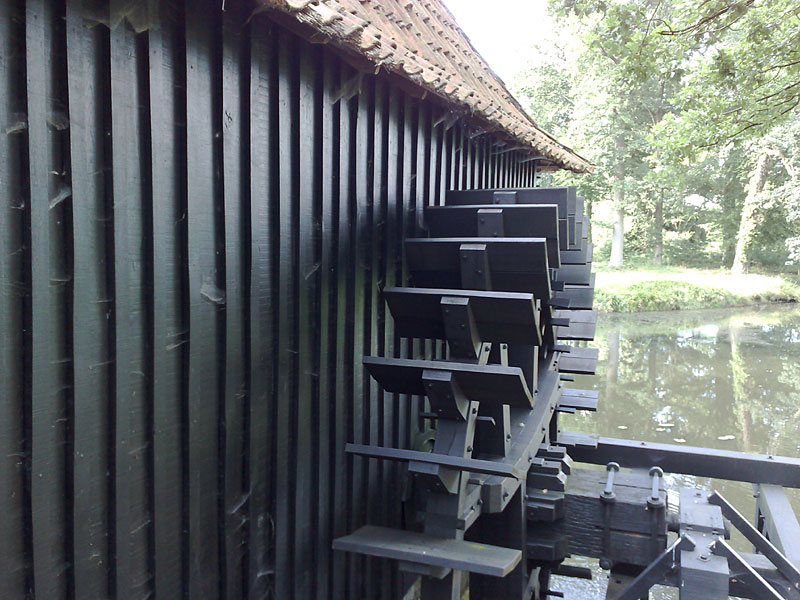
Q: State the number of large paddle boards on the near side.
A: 7